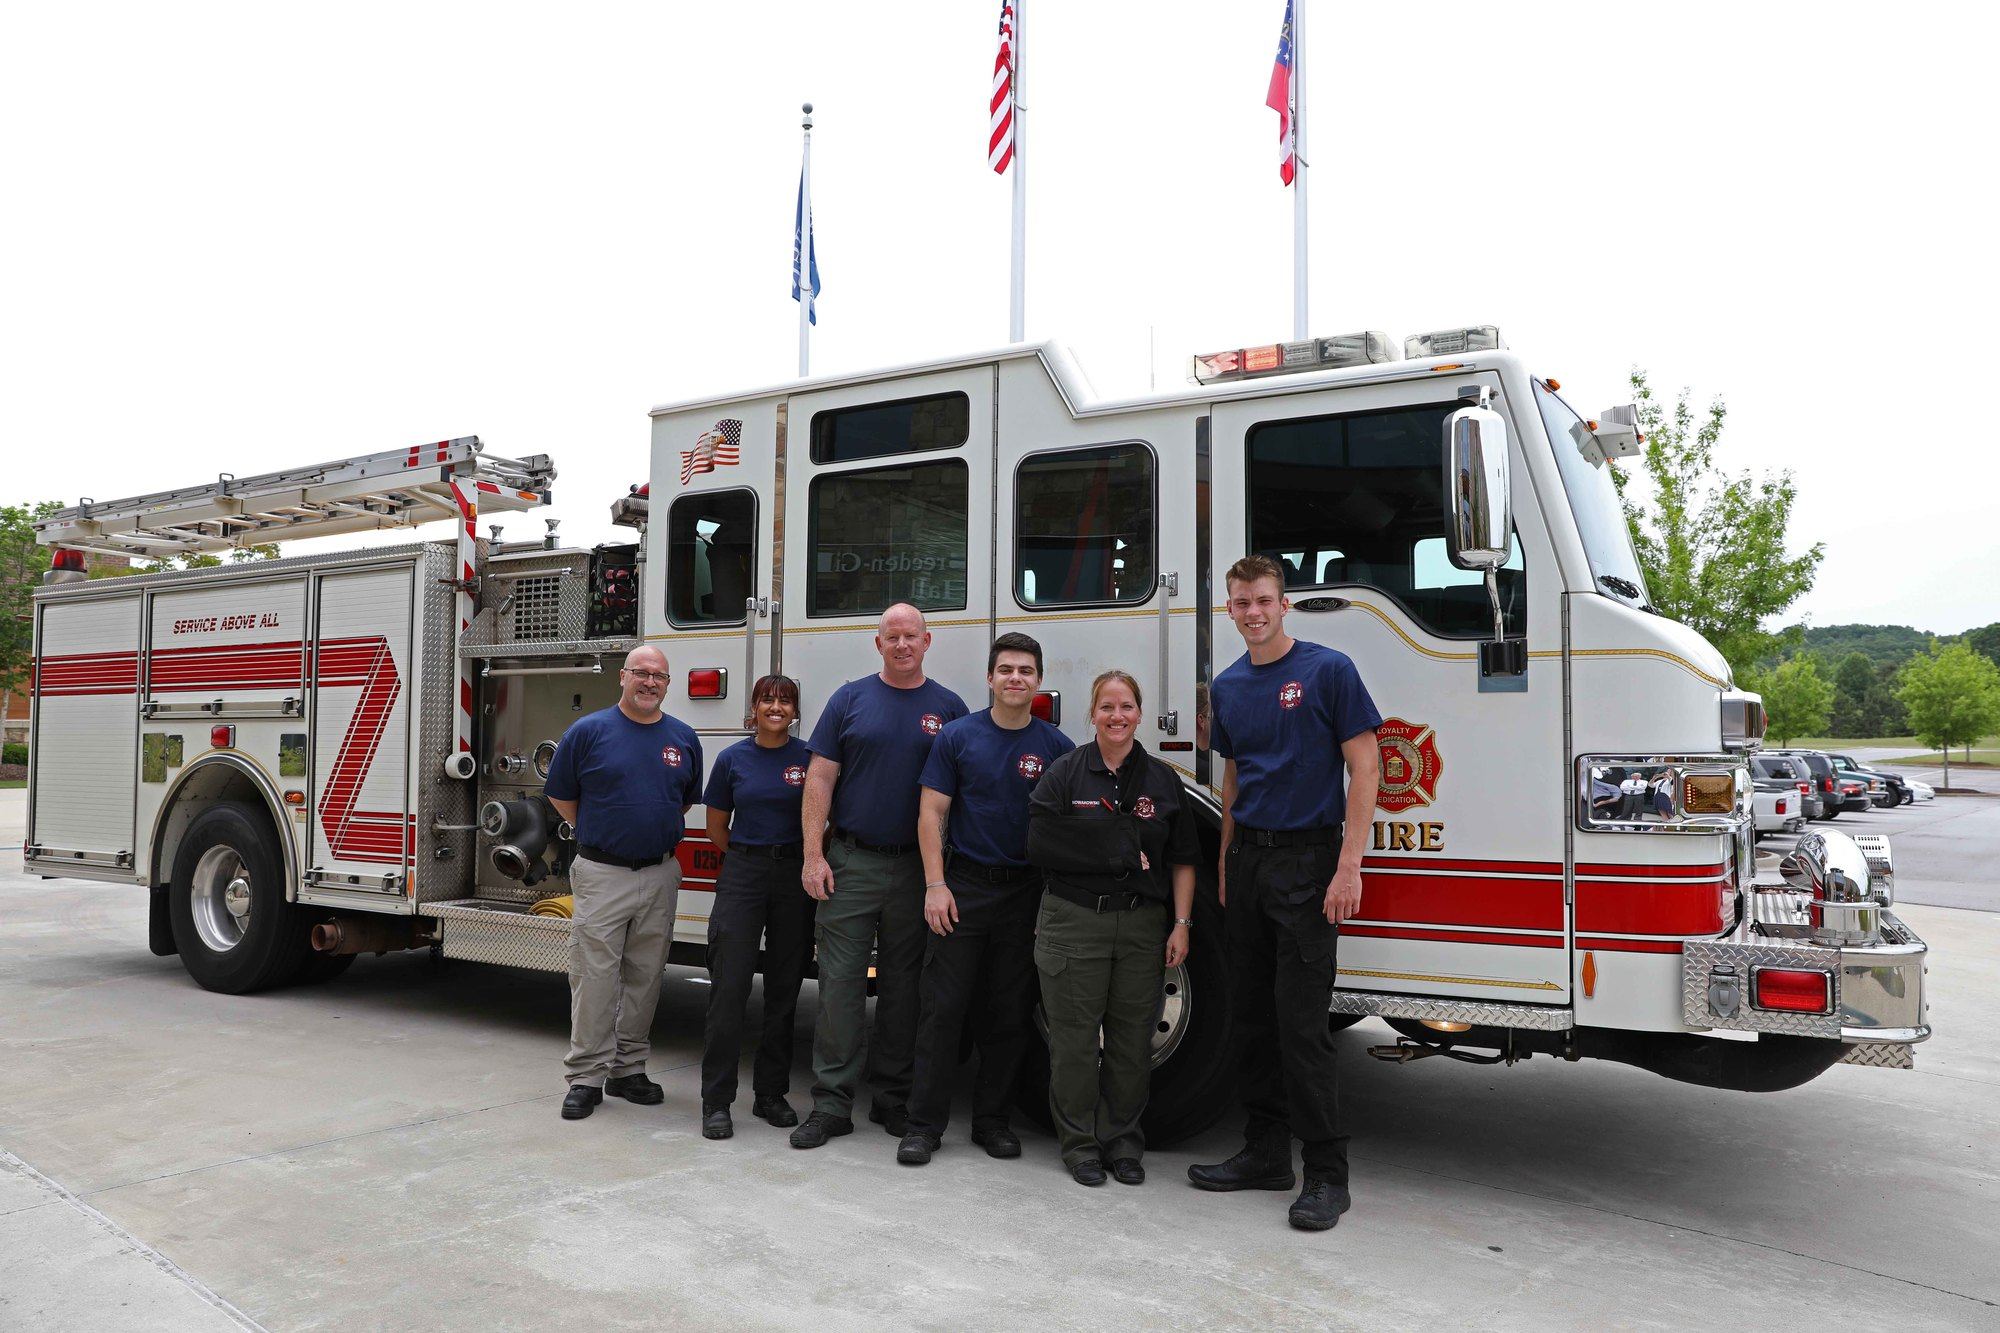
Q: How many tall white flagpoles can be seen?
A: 3